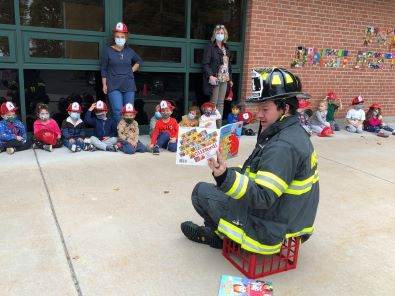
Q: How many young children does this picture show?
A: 15